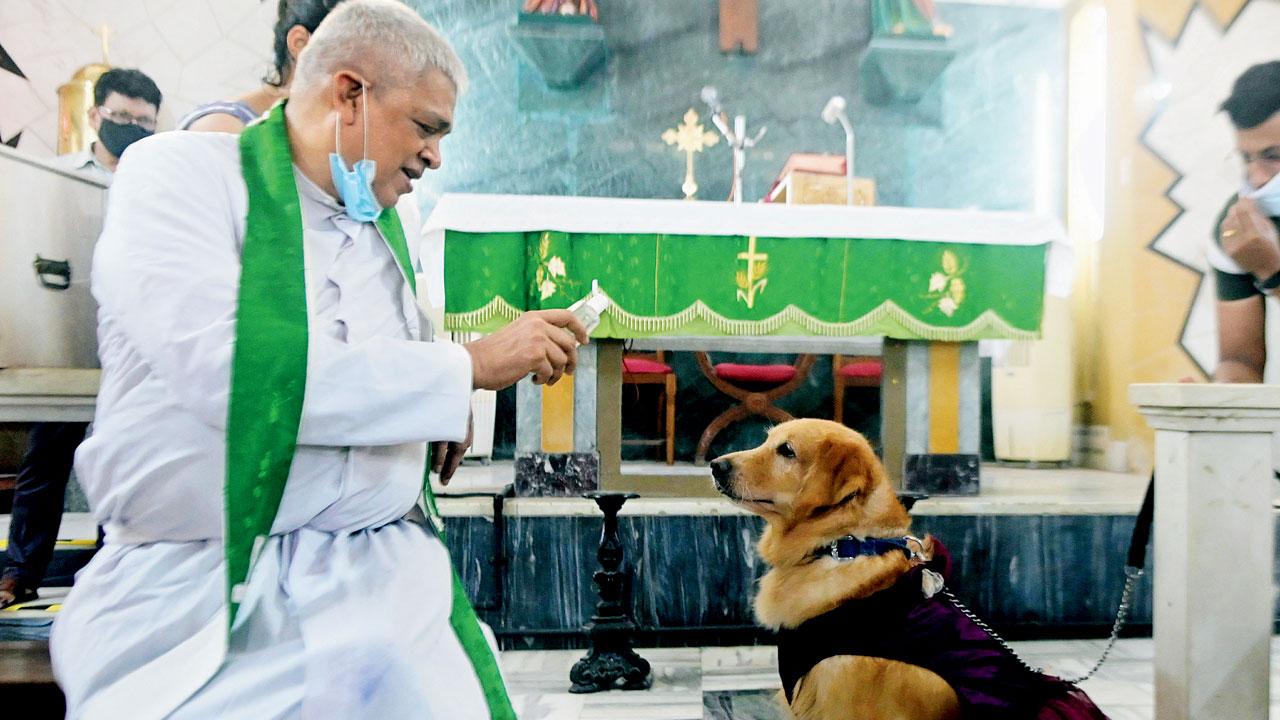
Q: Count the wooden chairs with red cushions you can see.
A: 3